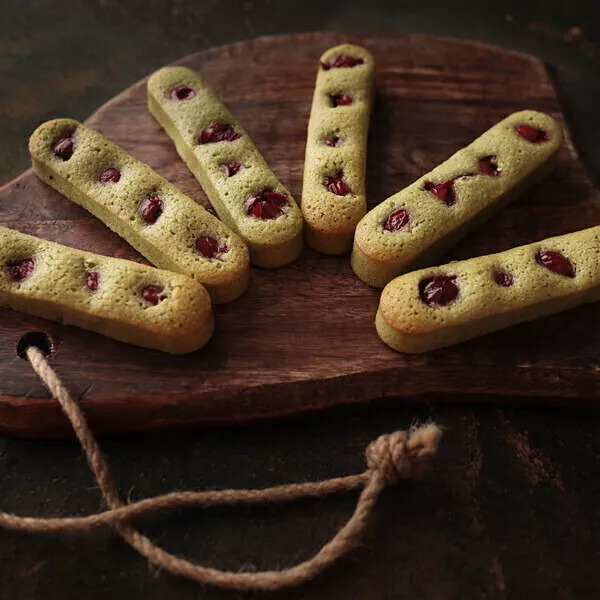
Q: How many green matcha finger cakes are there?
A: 6